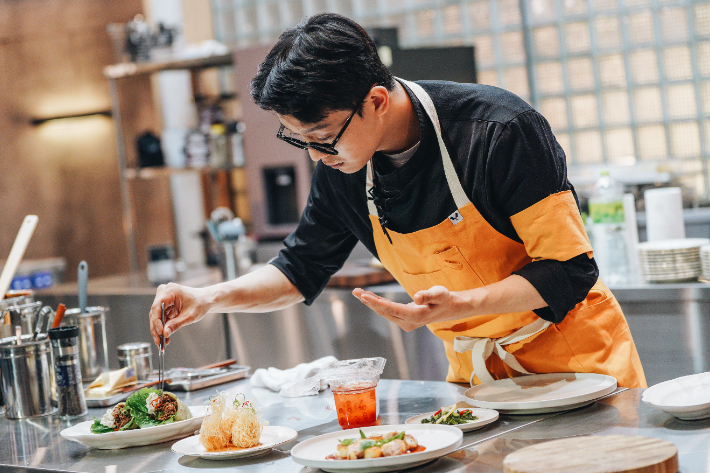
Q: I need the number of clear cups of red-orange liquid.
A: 1